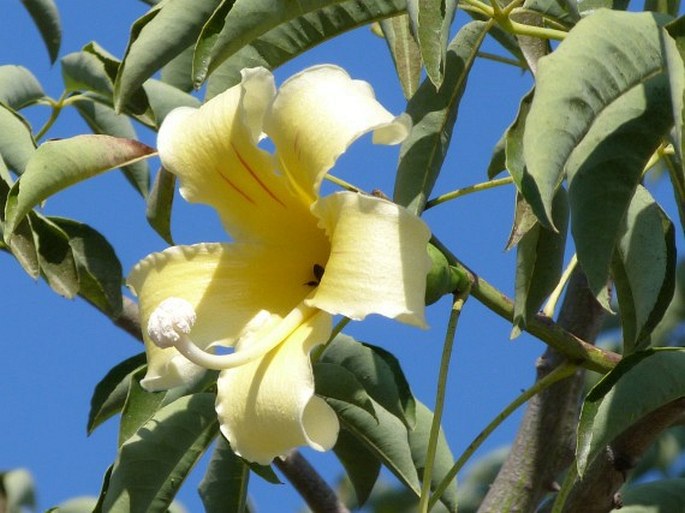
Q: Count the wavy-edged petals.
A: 5